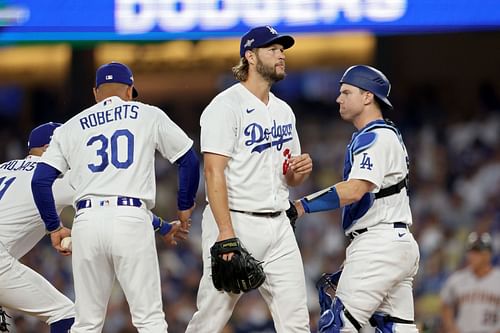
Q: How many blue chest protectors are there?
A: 1